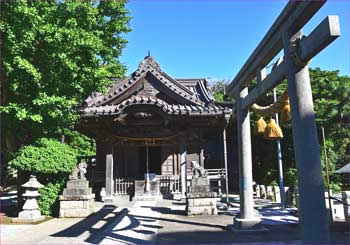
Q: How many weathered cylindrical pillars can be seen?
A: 2